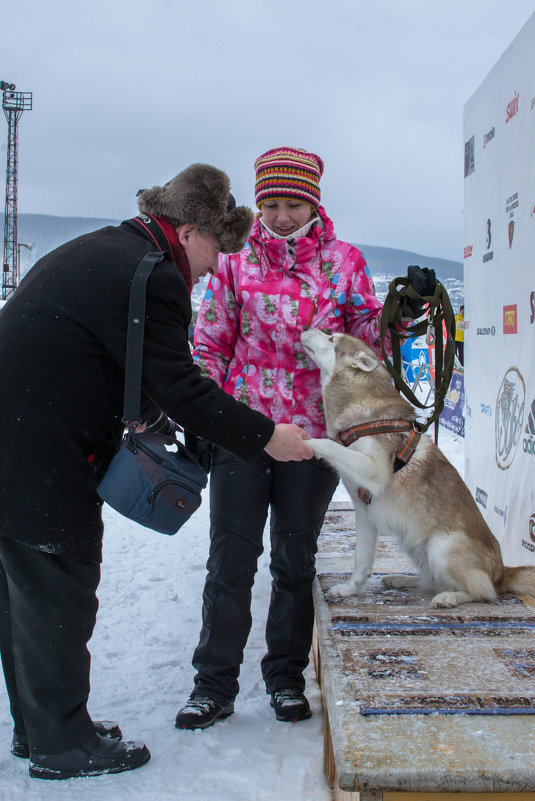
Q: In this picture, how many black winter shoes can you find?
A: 4